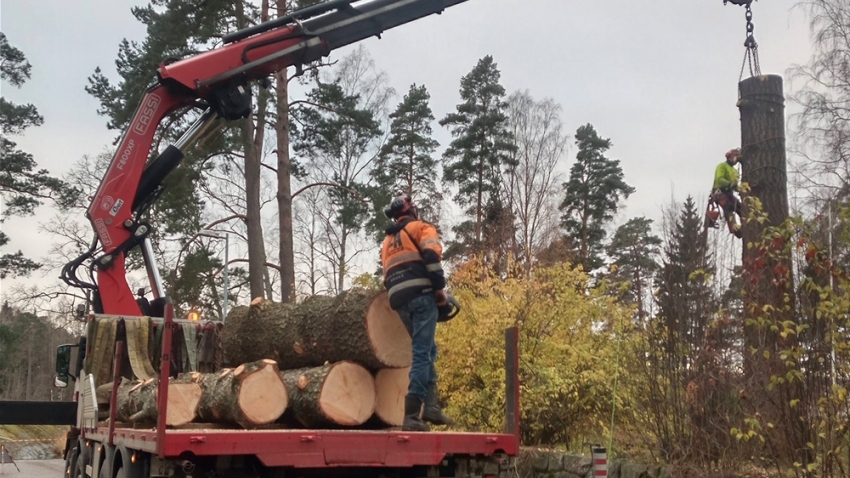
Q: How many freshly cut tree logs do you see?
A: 5